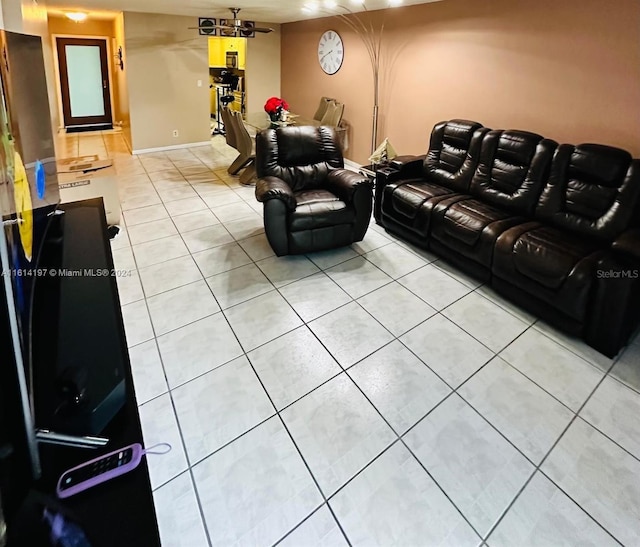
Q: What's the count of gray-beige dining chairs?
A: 4